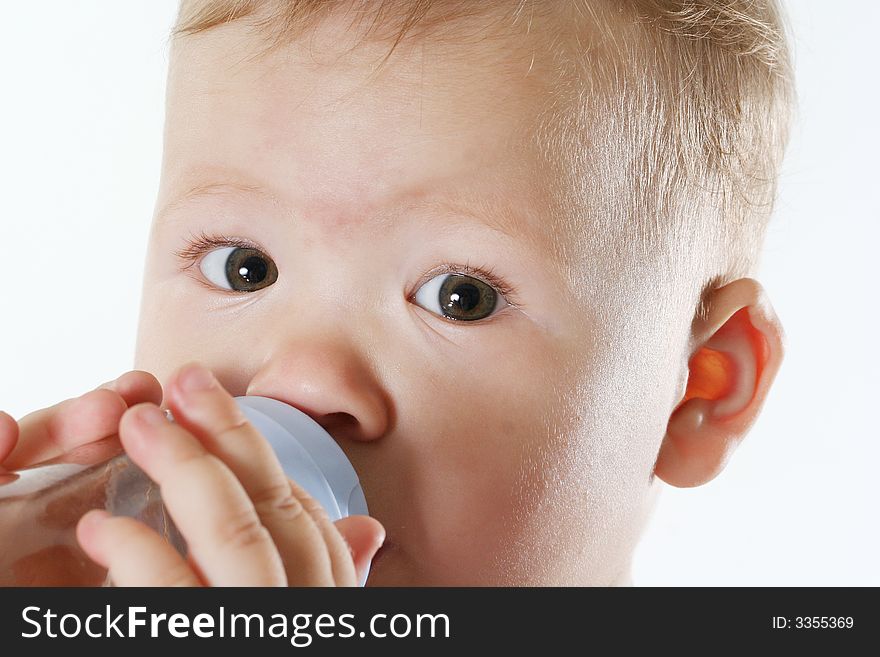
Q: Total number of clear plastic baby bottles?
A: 1